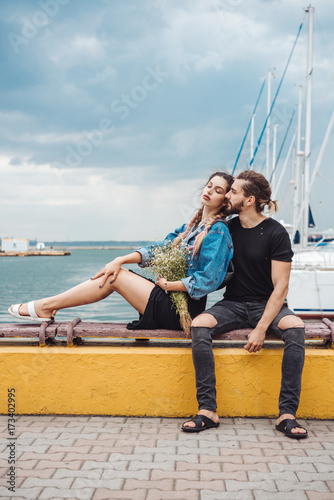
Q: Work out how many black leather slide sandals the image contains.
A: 2